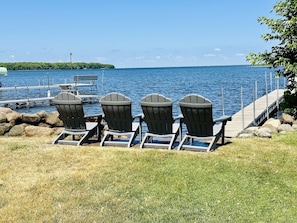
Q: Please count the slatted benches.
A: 1